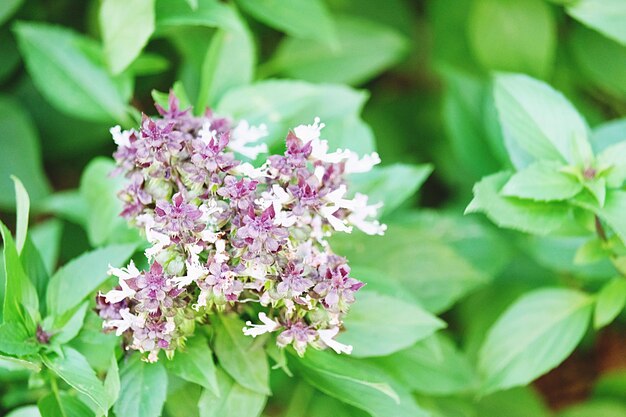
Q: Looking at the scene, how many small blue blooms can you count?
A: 0